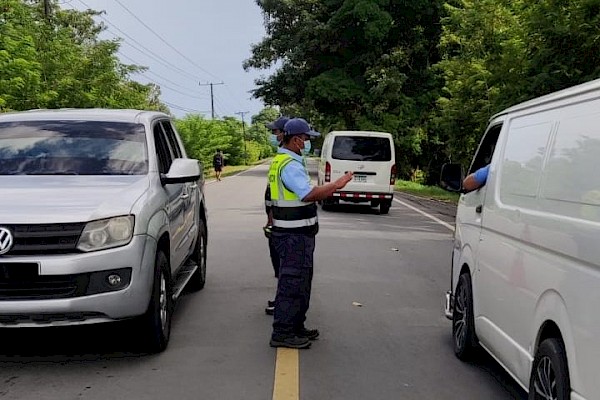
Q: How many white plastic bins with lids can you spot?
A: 0